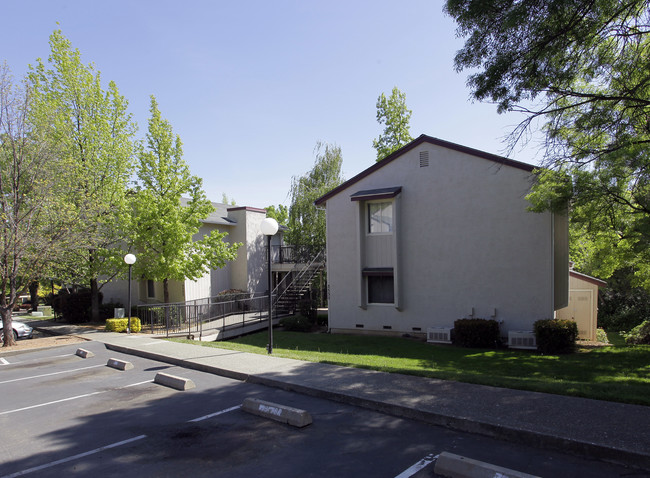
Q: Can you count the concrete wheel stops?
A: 5